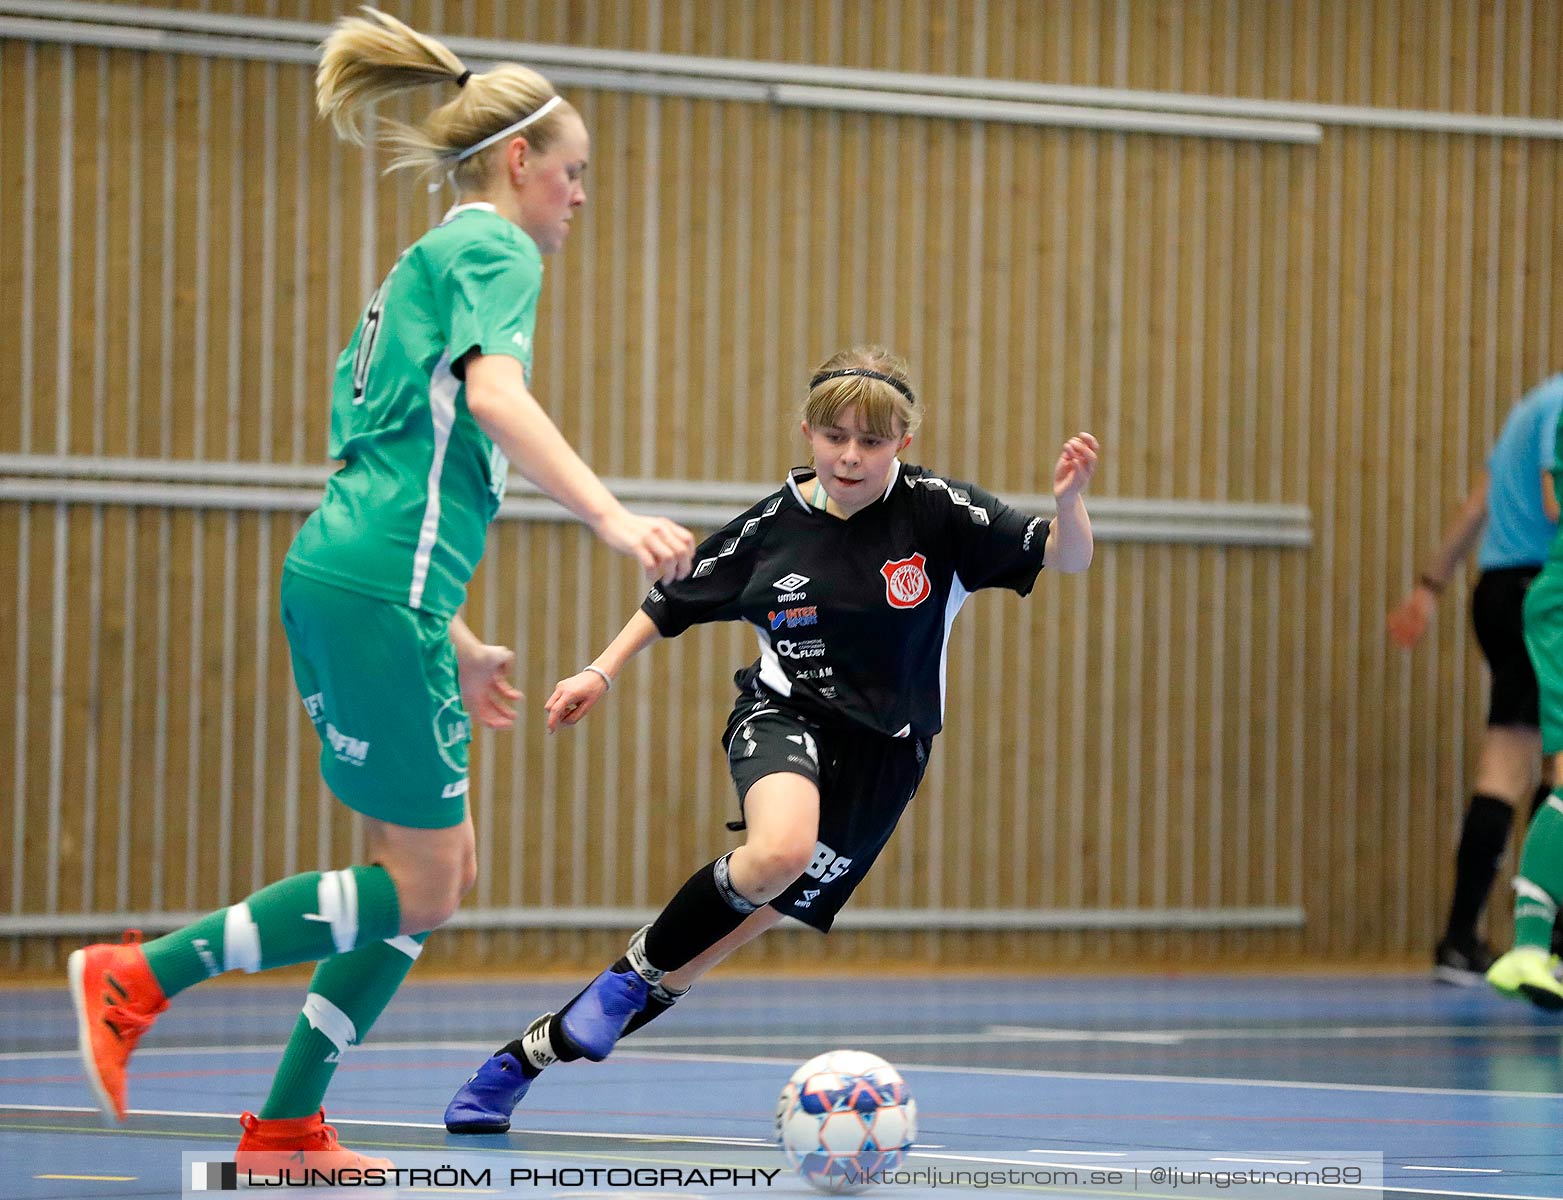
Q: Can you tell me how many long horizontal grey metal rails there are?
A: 5